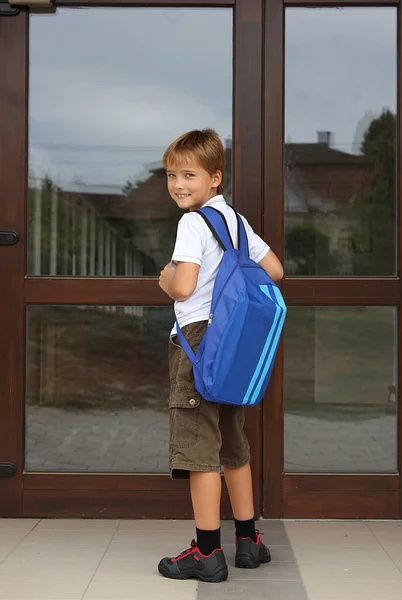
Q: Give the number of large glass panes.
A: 4